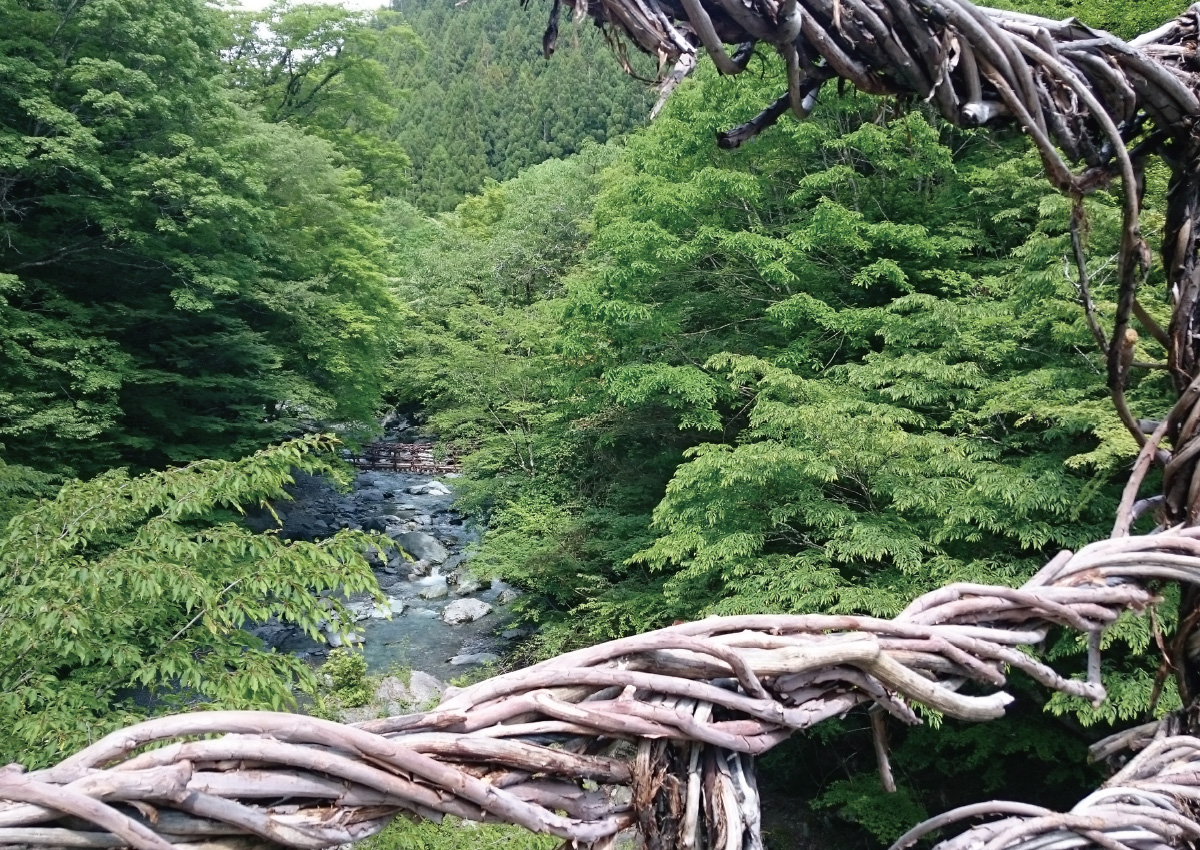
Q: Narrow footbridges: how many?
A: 1